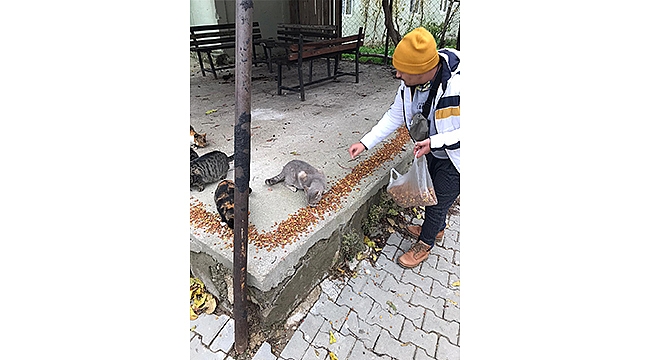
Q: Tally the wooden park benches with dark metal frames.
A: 3